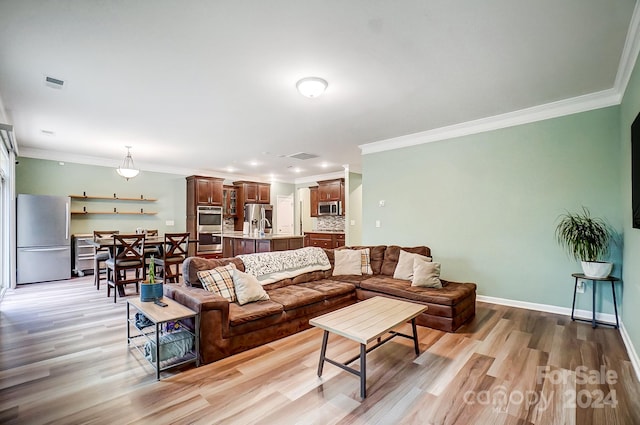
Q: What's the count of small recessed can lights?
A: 5